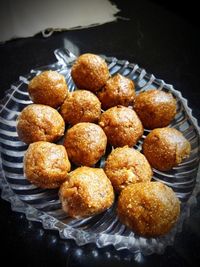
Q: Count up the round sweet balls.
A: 13